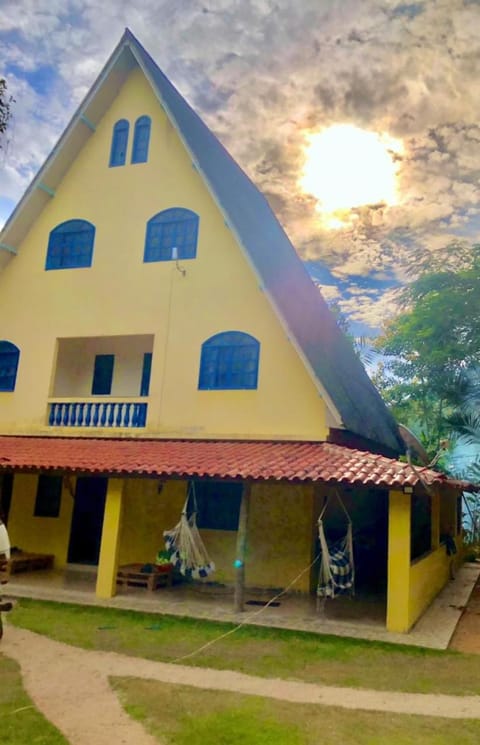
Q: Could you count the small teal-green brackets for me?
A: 3